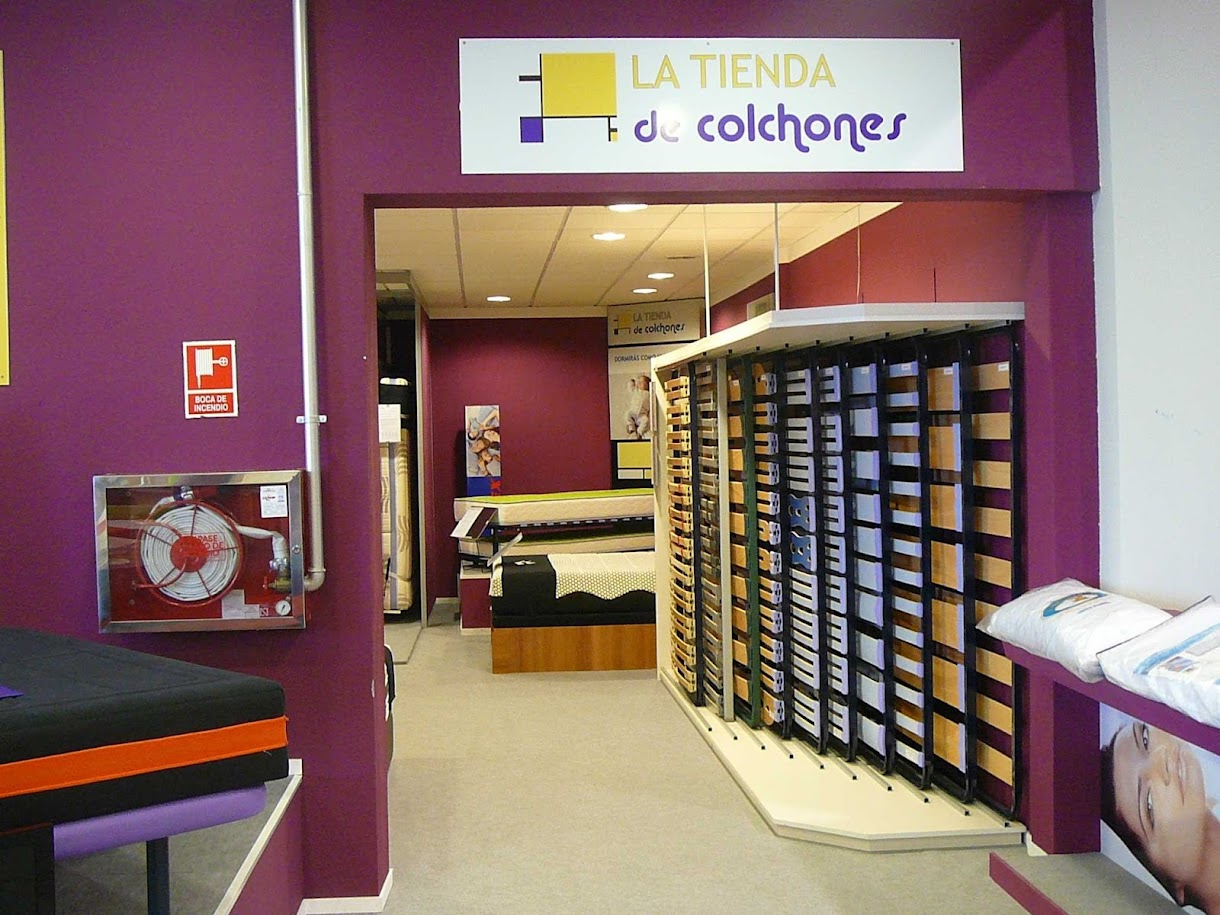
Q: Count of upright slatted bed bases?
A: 10